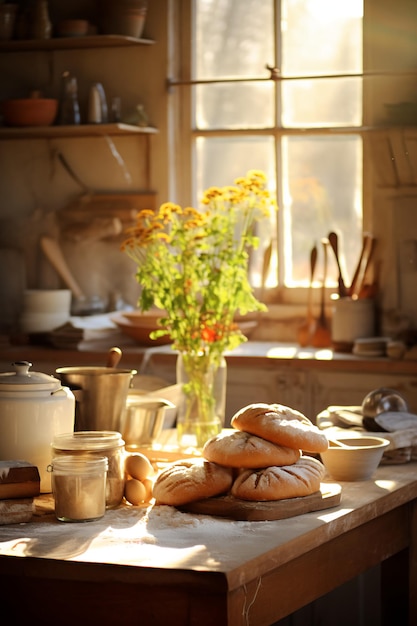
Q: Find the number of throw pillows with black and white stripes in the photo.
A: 0